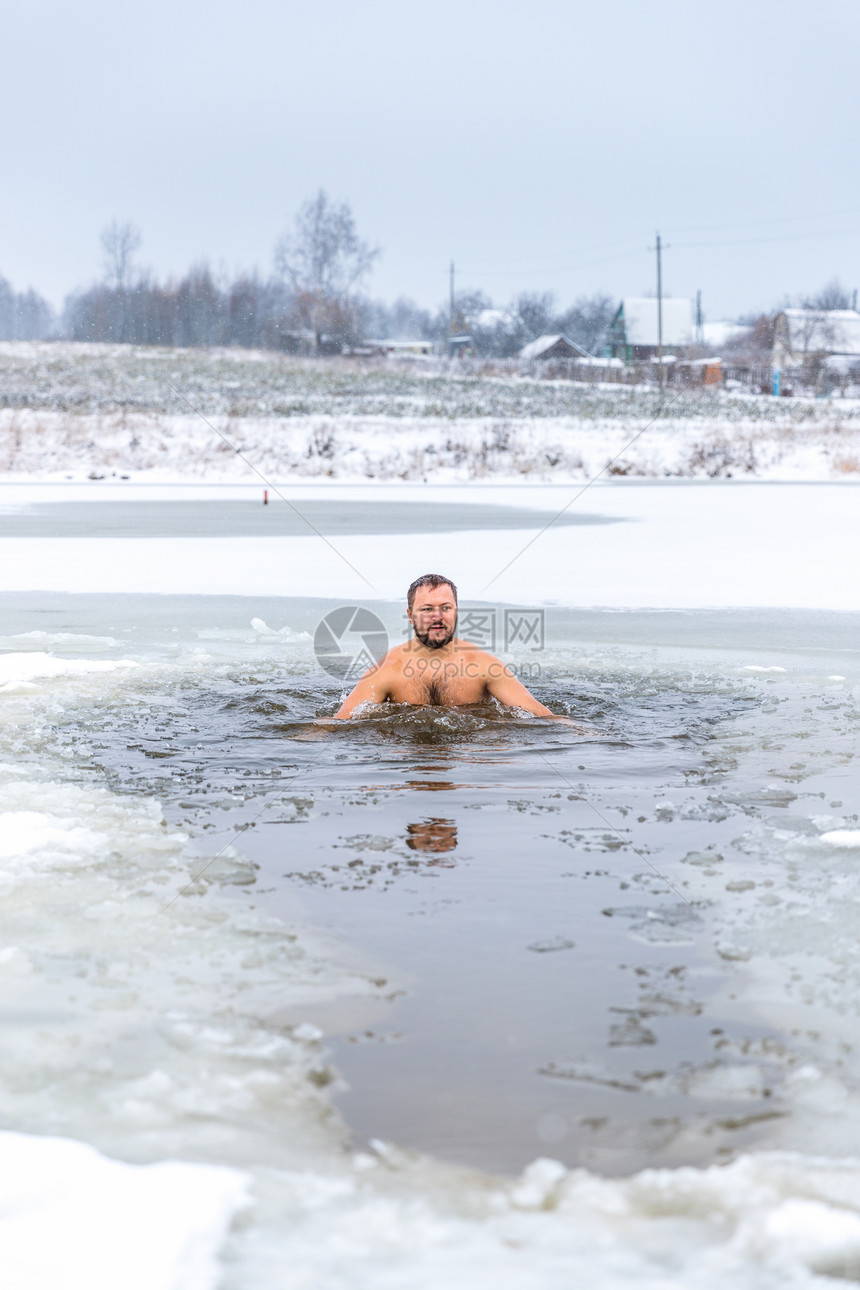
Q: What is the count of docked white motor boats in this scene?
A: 0